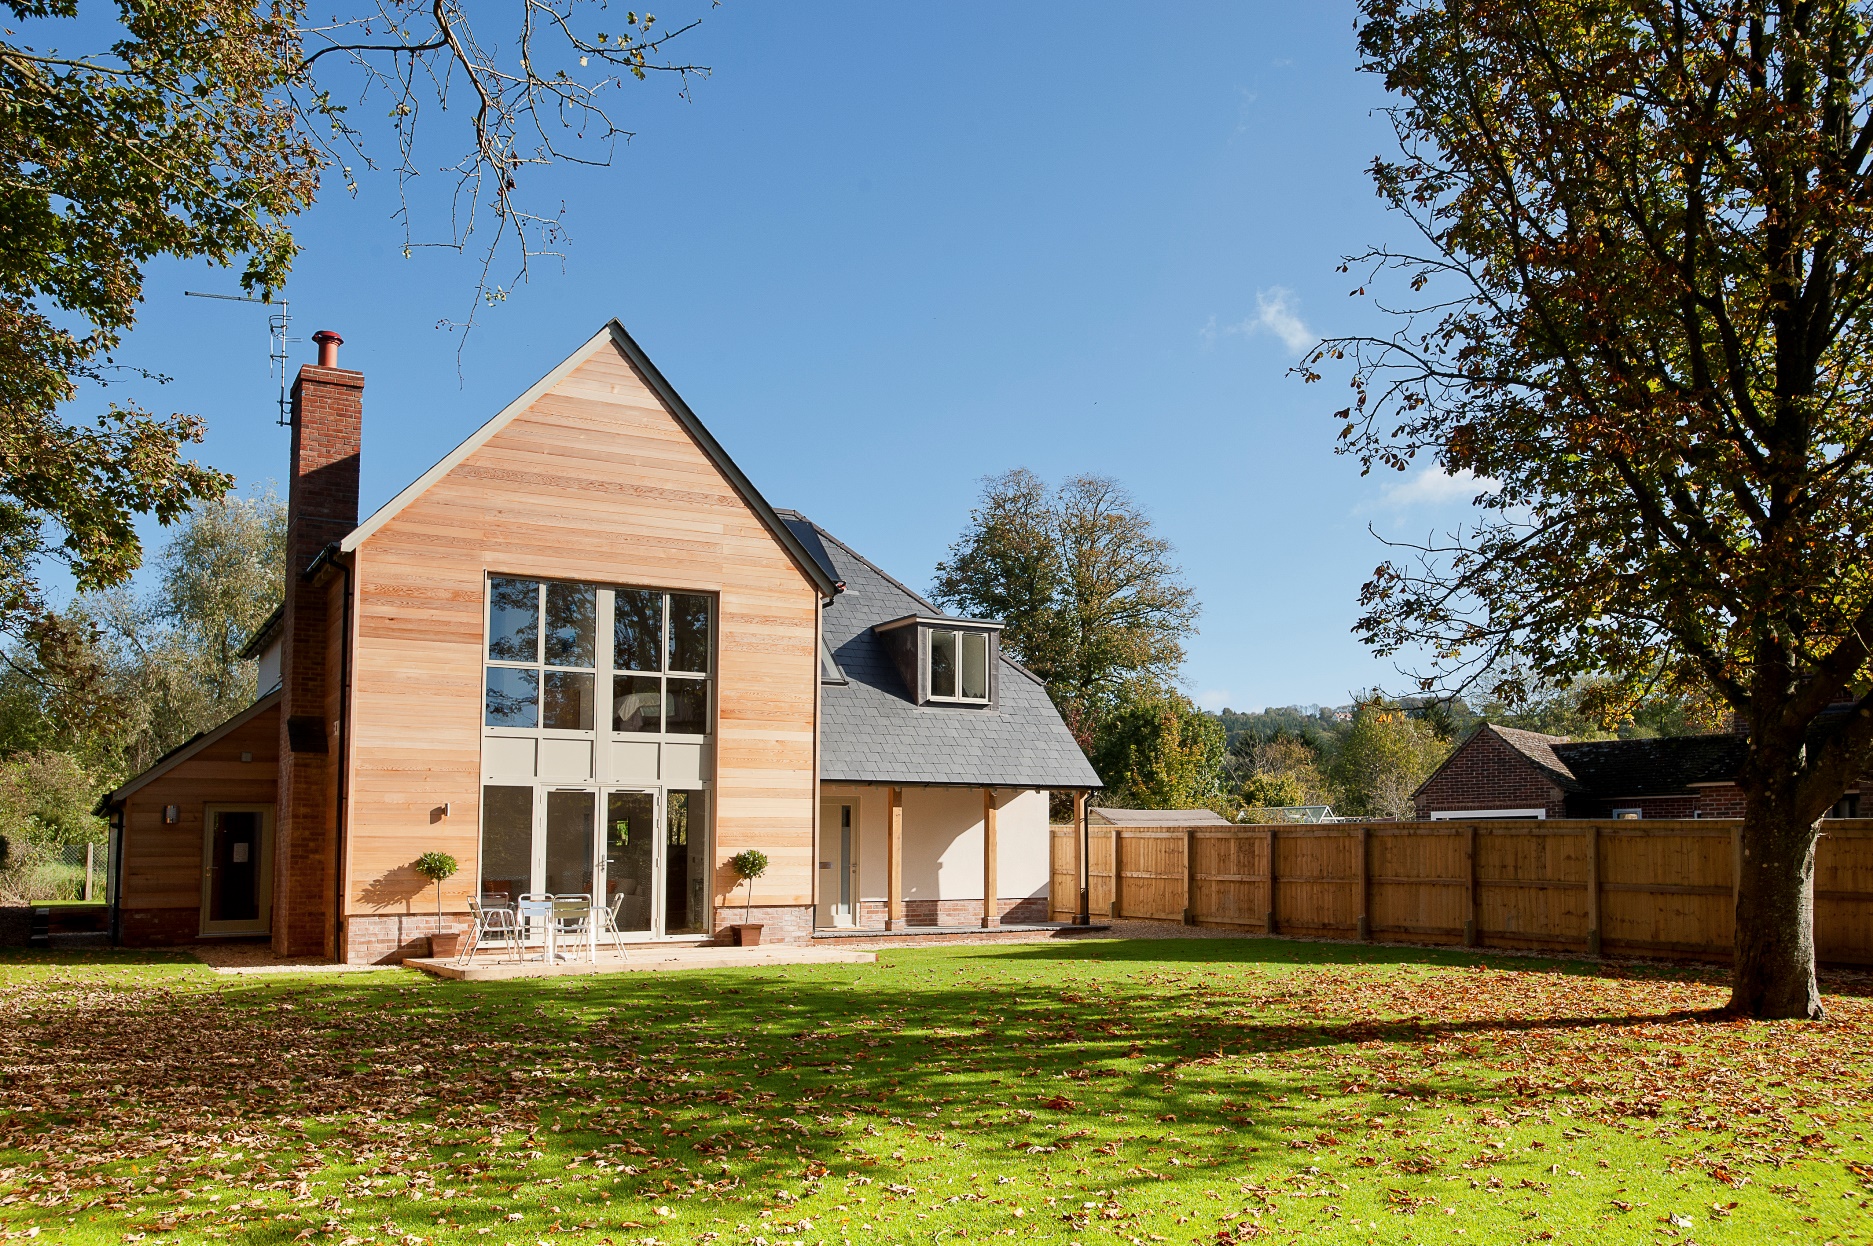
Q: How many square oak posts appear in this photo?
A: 3